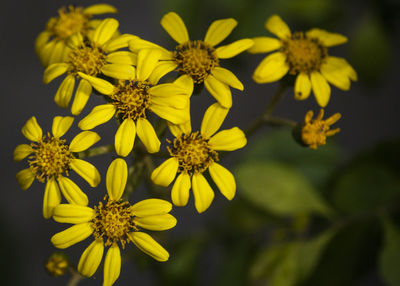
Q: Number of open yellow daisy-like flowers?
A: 8